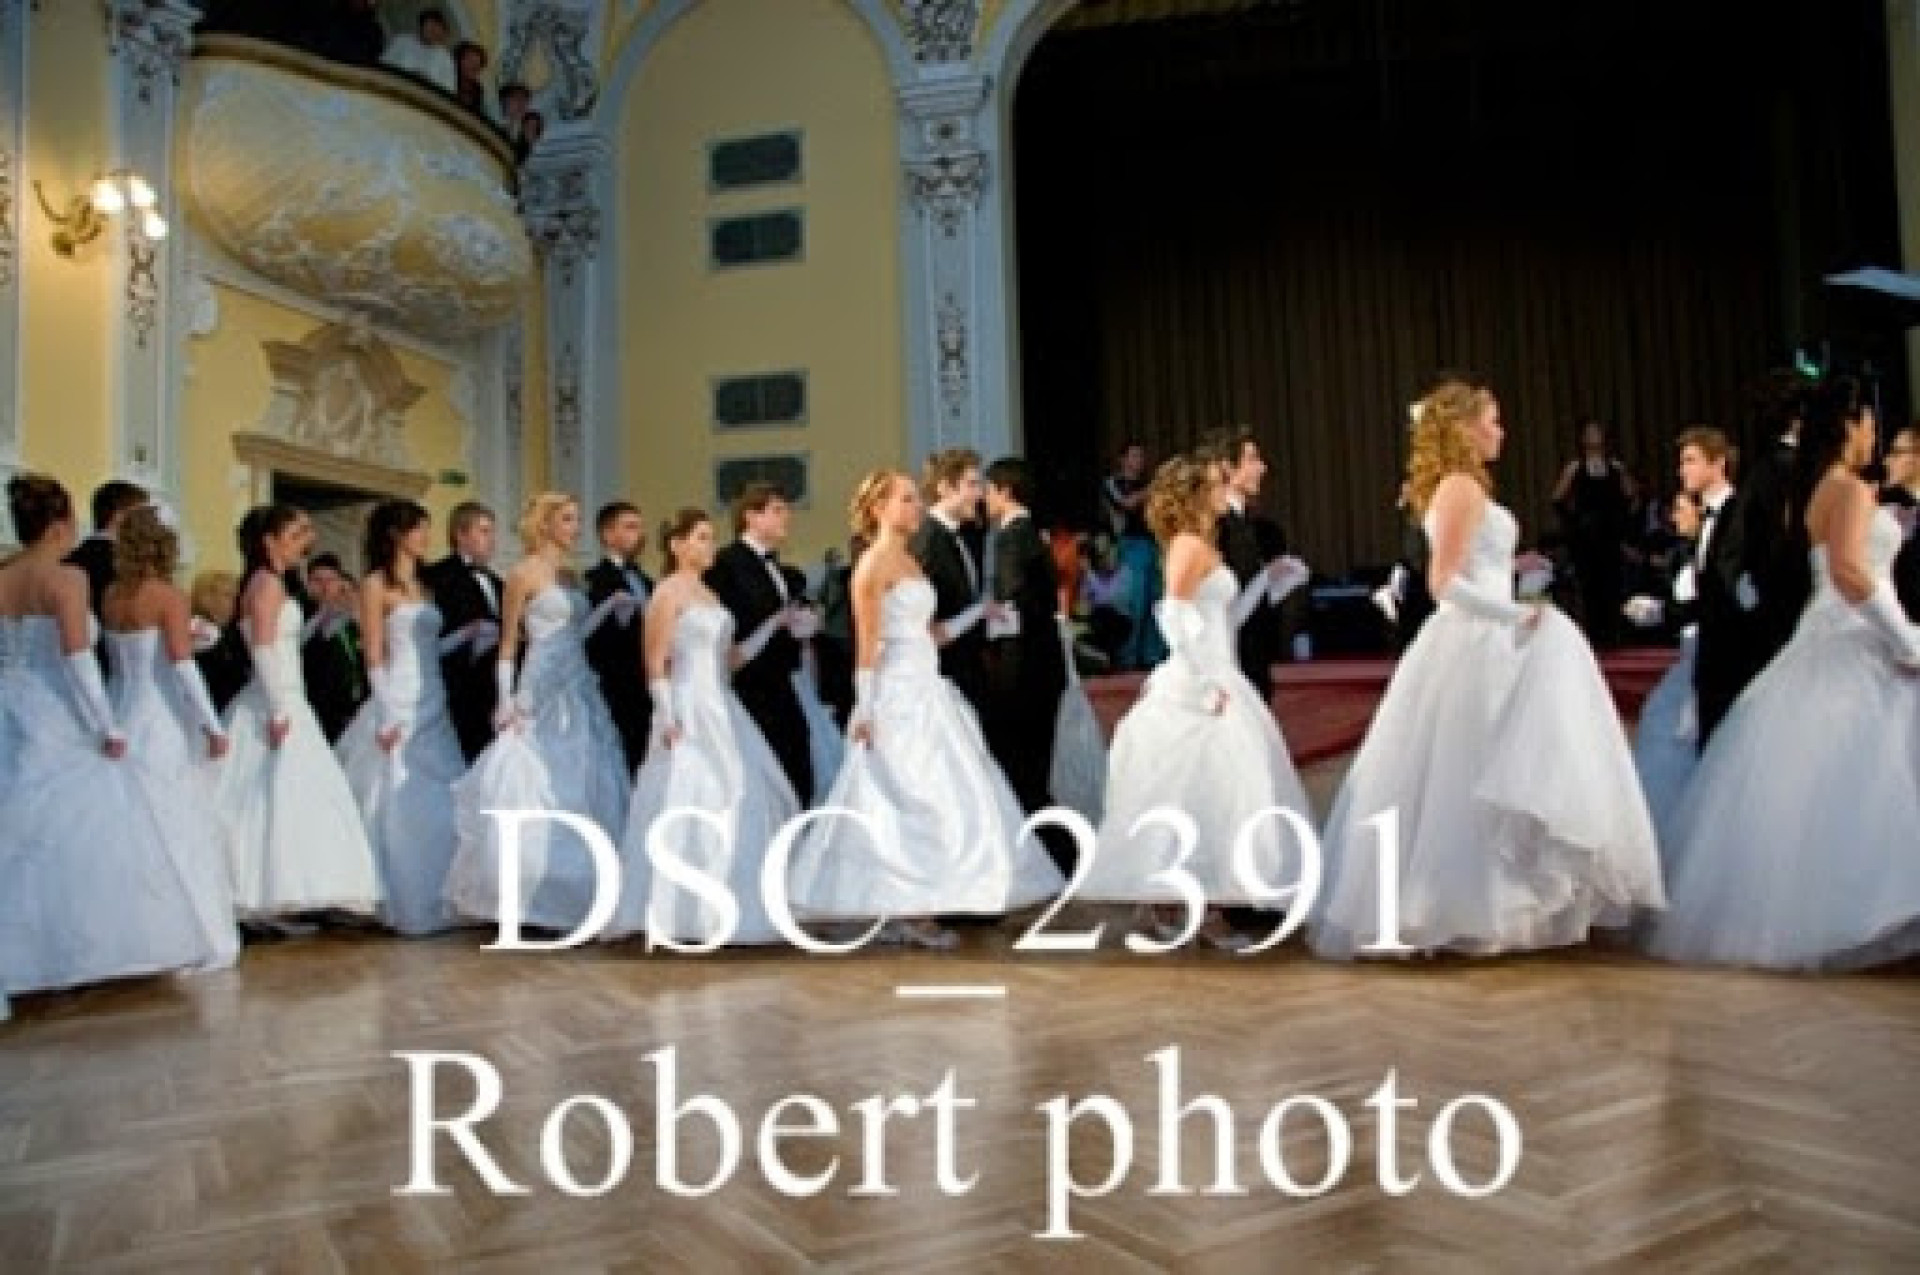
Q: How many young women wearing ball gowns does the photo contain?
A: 10